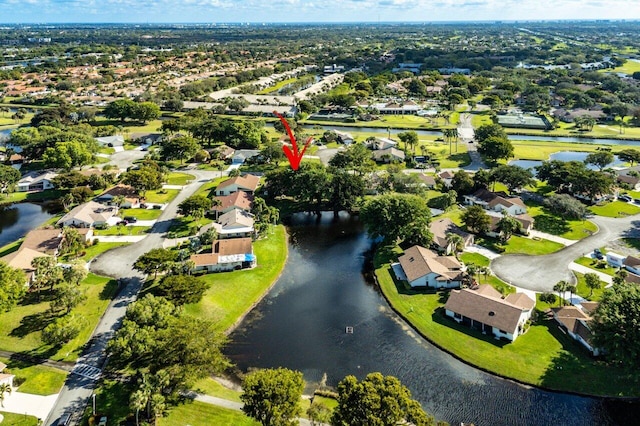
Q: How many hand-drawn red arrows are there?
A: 1